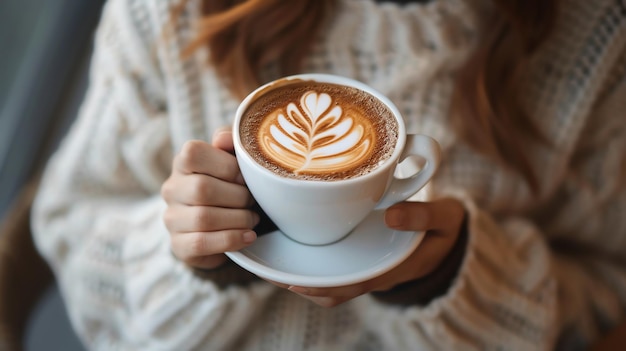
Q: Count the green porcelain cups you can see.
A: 0